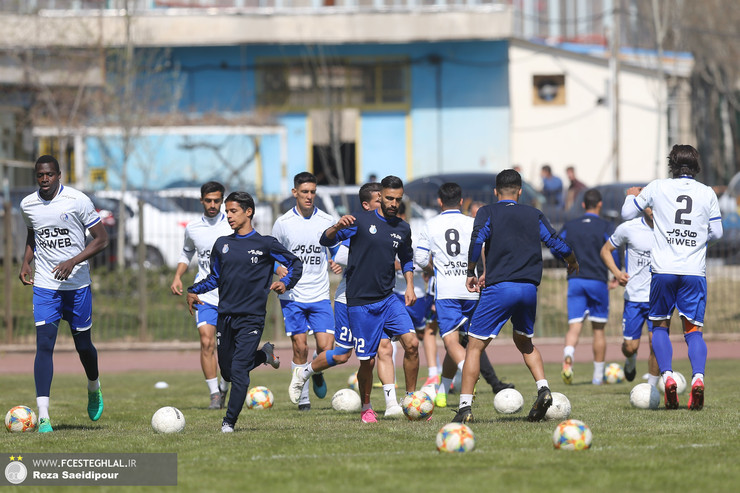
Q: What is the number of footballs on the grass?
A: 13